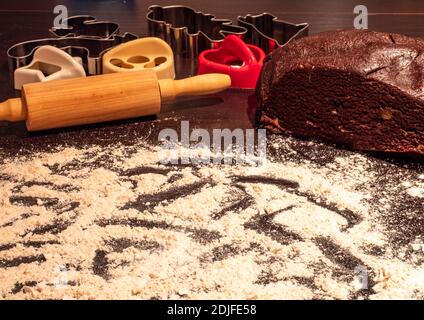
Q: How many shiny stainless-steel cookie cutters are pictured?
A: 4